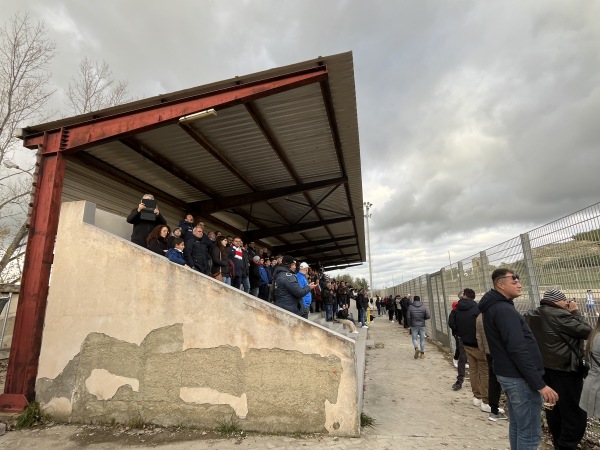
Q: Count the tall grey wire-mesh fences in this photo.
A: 1